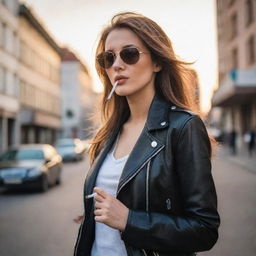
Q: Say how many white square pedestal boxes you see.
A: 0